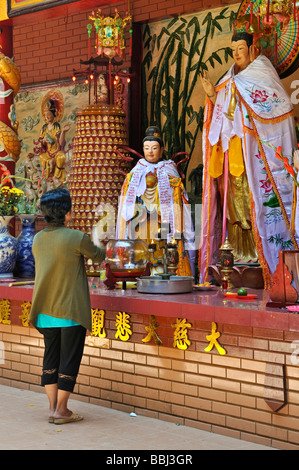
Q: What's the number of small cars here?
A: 0